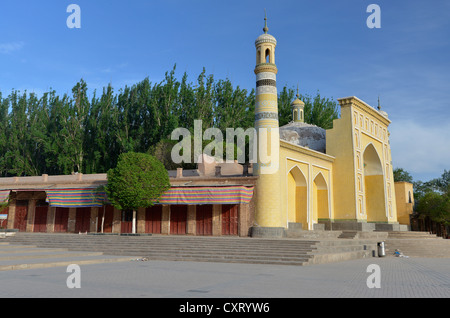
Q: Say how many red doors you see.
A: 11